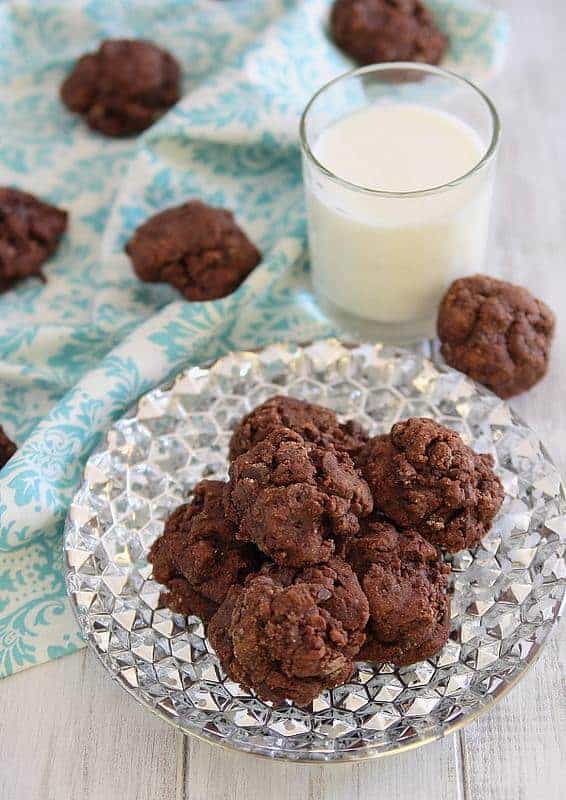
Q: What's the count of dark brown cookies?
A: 12